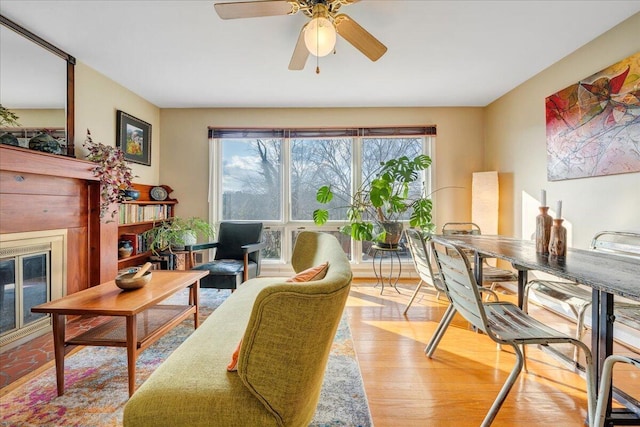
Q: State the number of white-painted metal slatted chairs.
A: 5